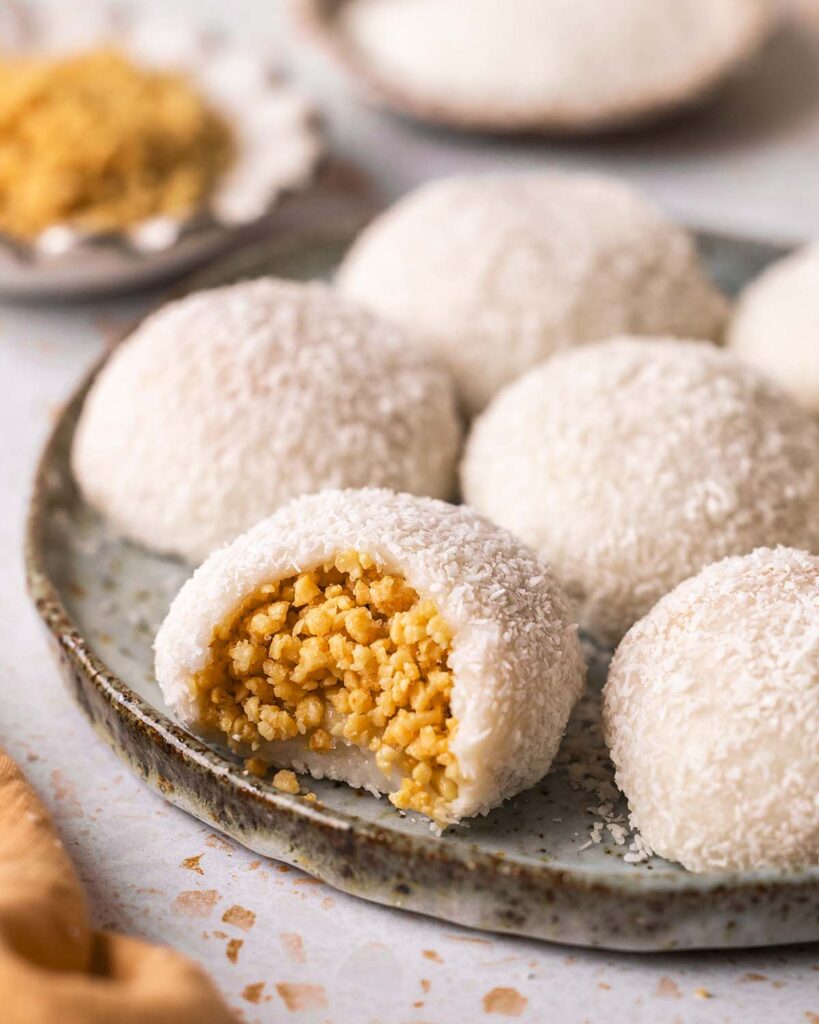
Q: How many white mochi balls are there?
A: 6